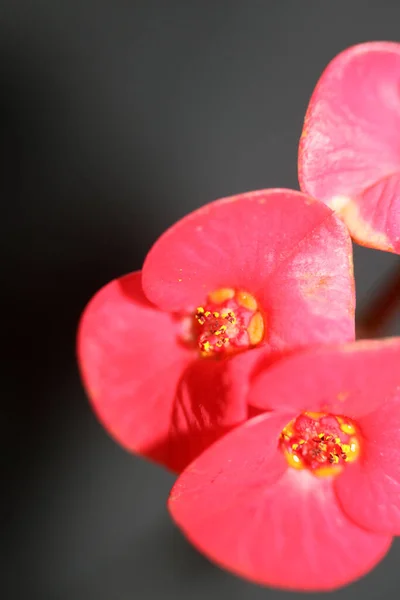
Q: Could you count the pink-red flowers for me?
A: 3